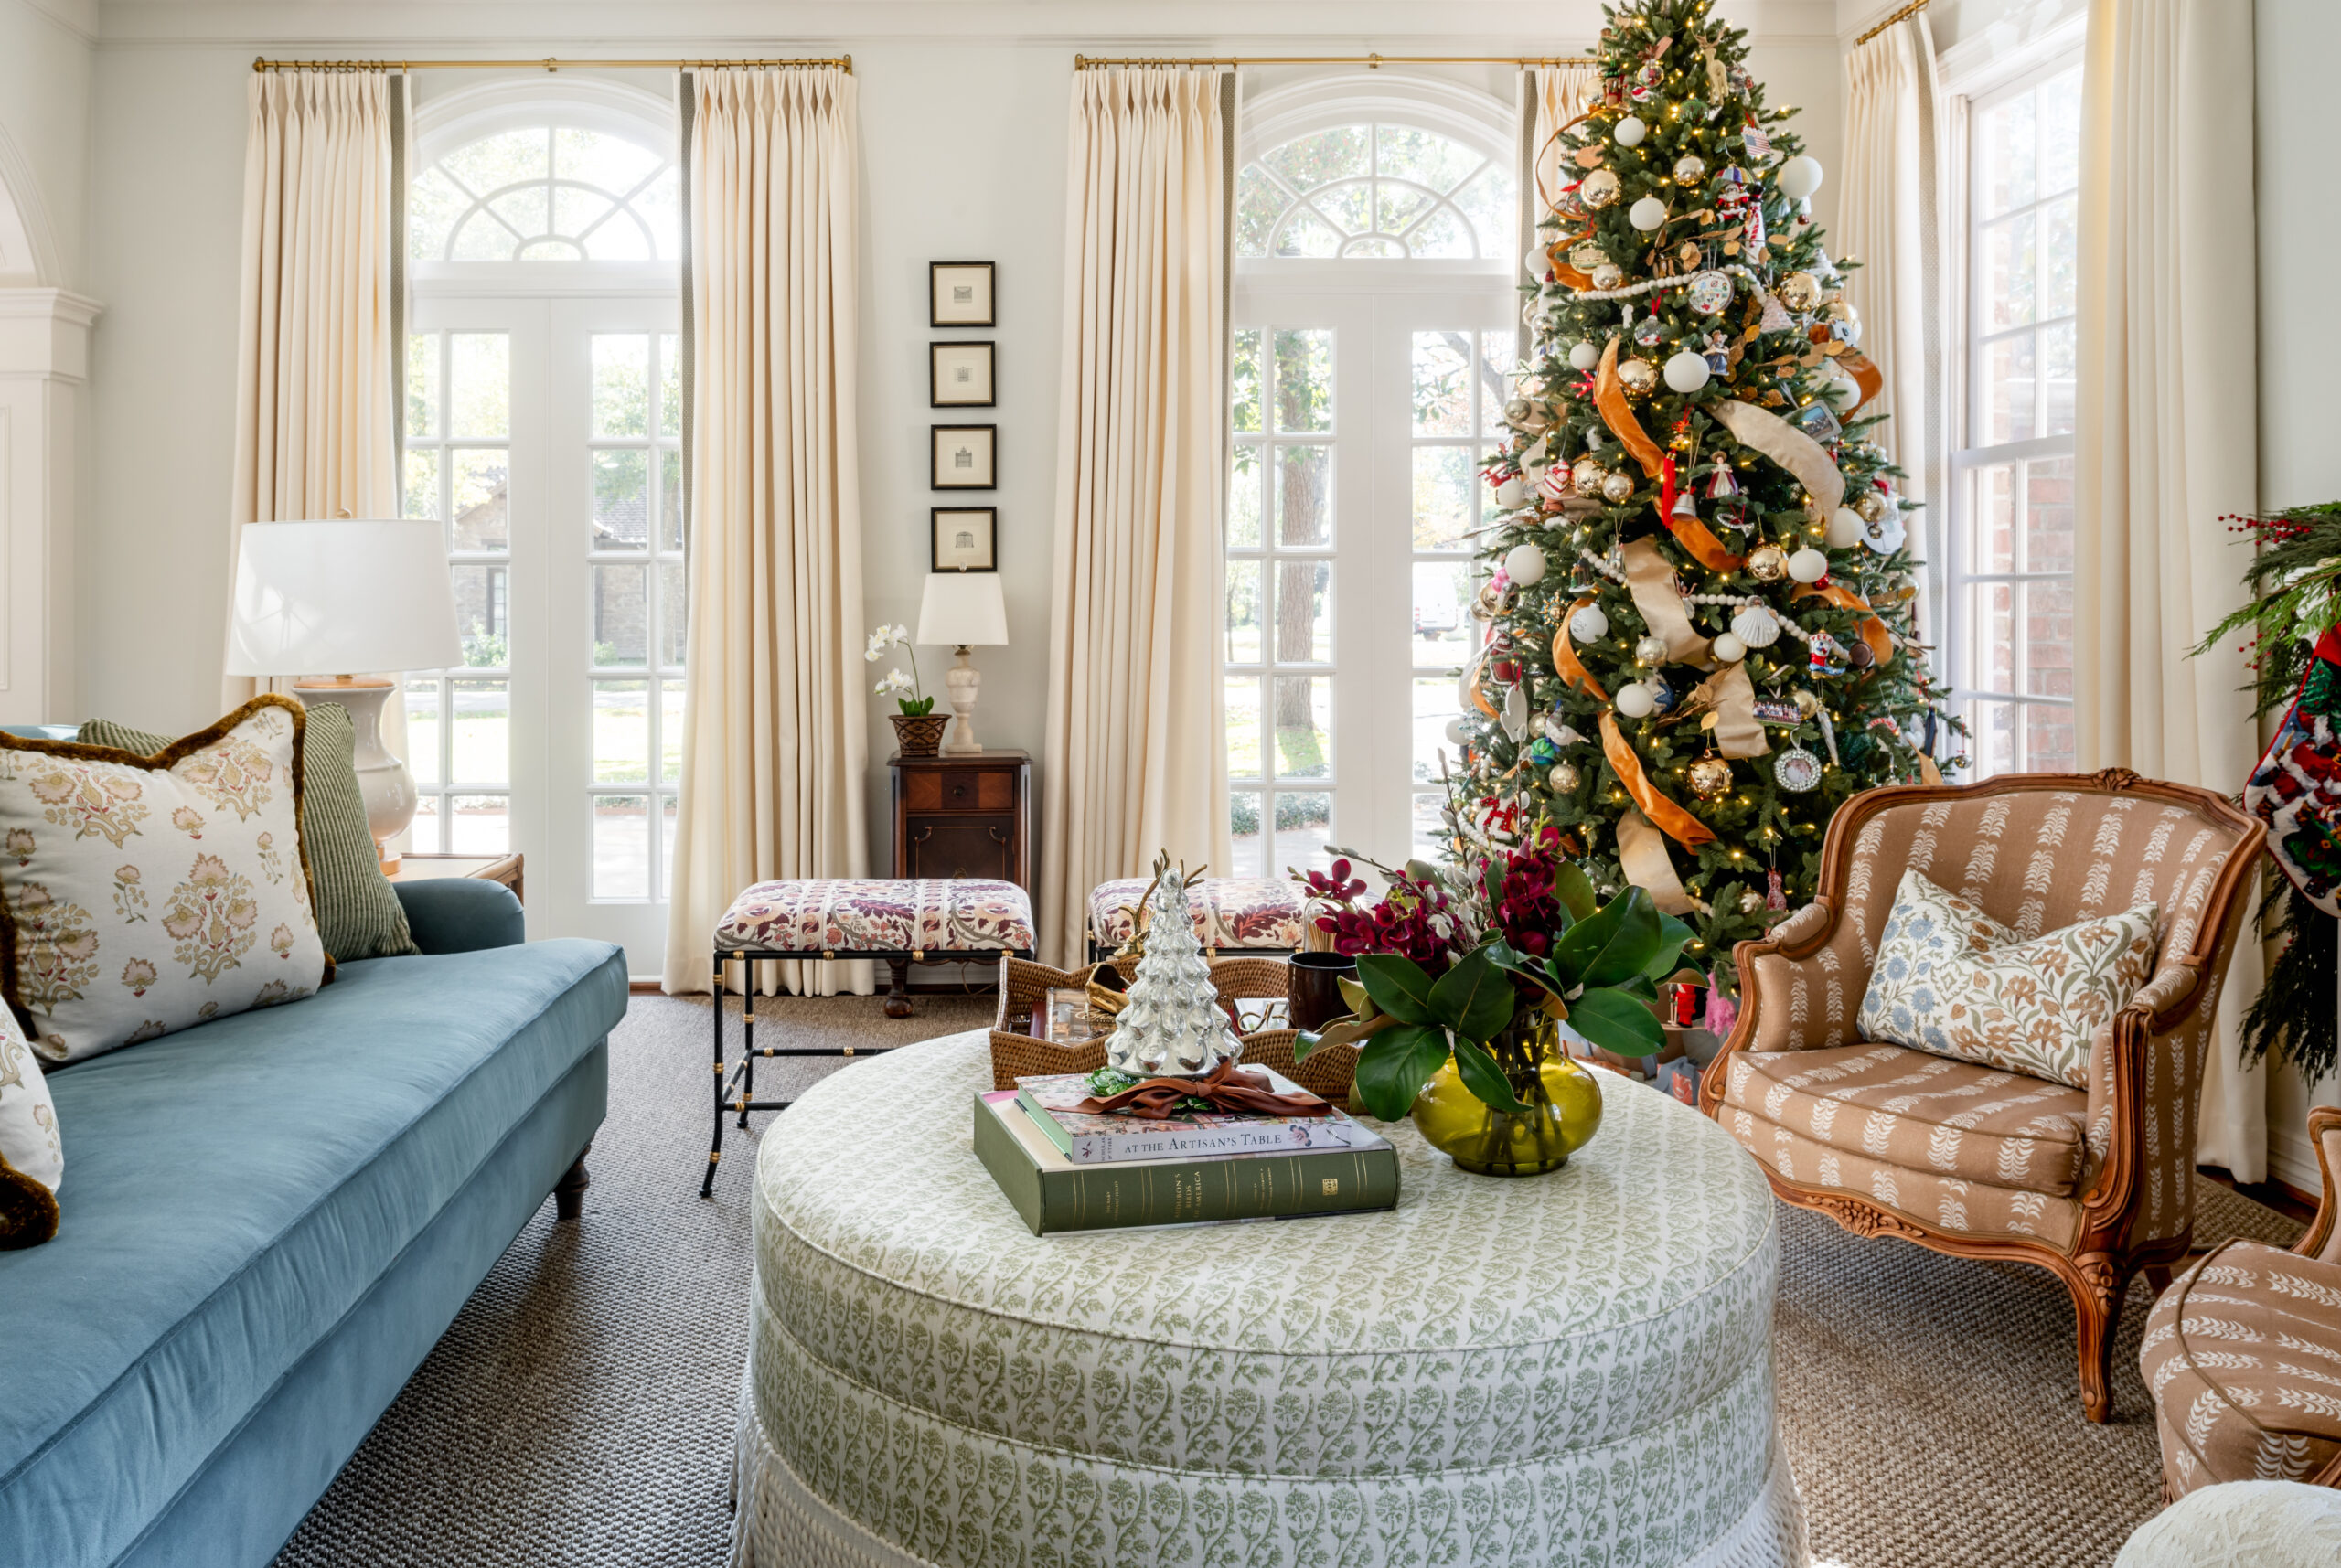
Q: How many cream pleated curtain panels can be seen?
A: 6